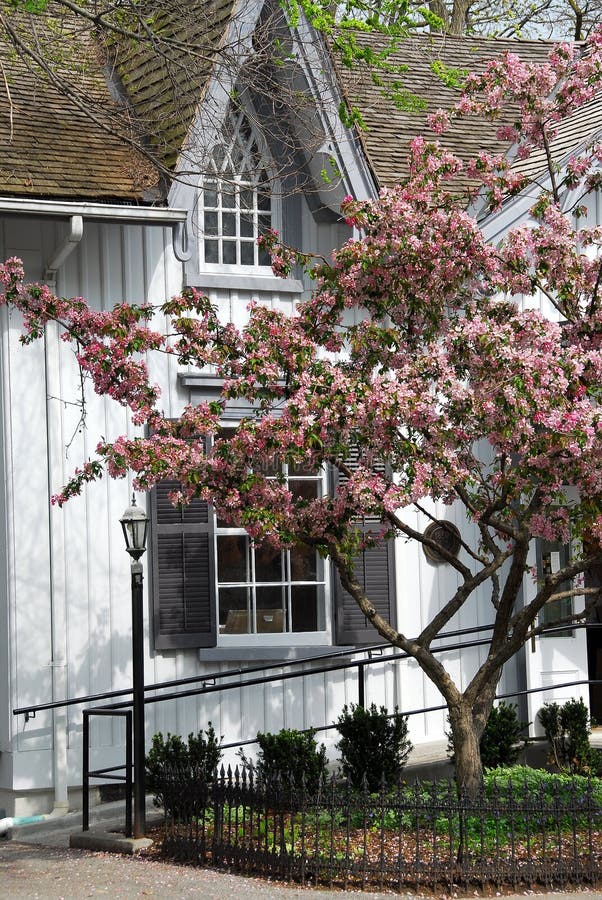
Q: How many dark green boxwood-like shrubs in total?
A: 5